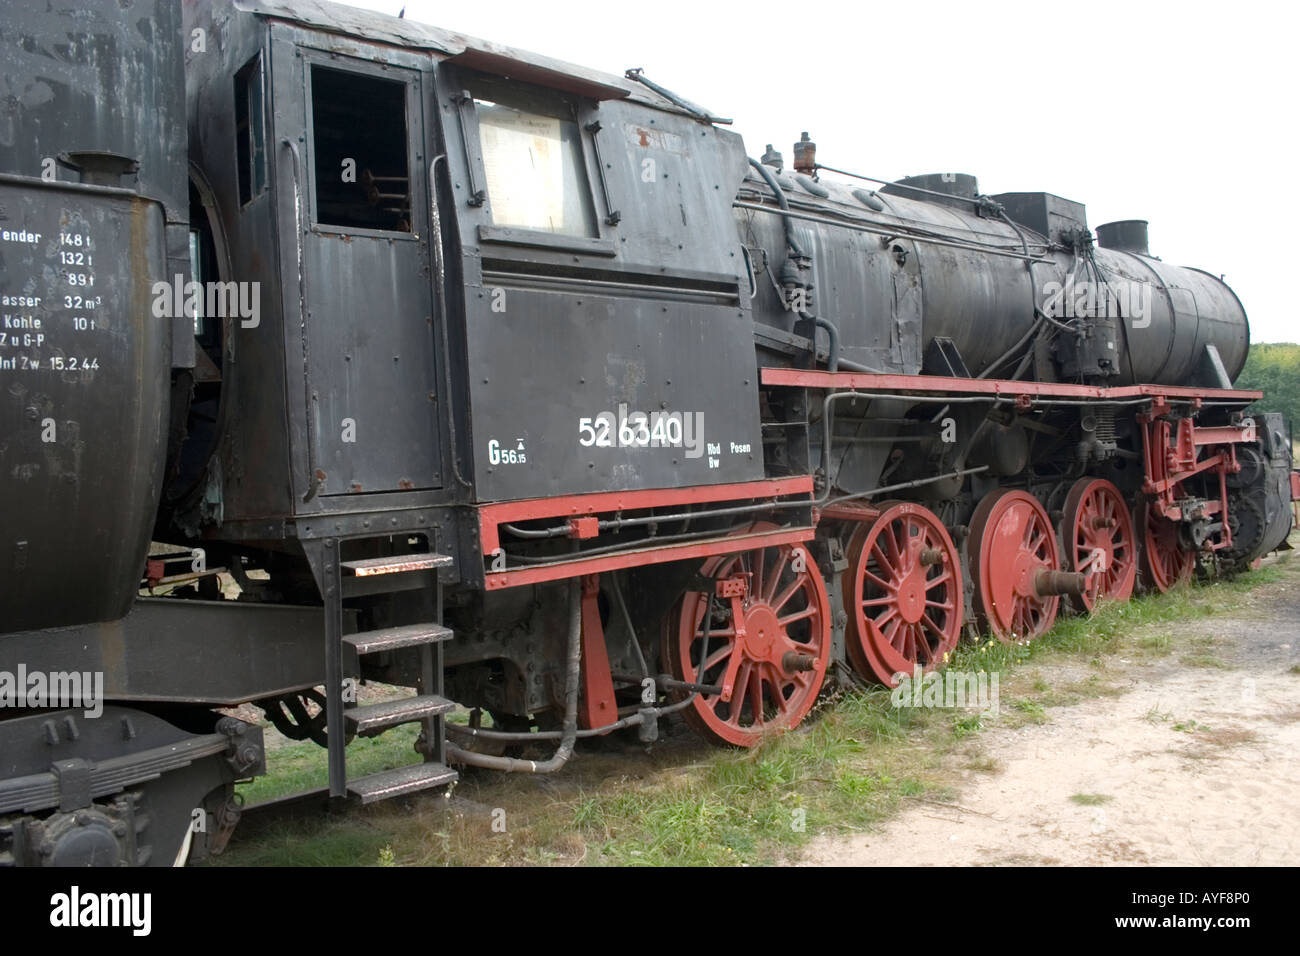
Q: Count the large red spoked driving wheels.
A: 5